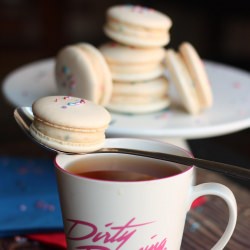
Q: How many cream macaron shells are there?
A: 12